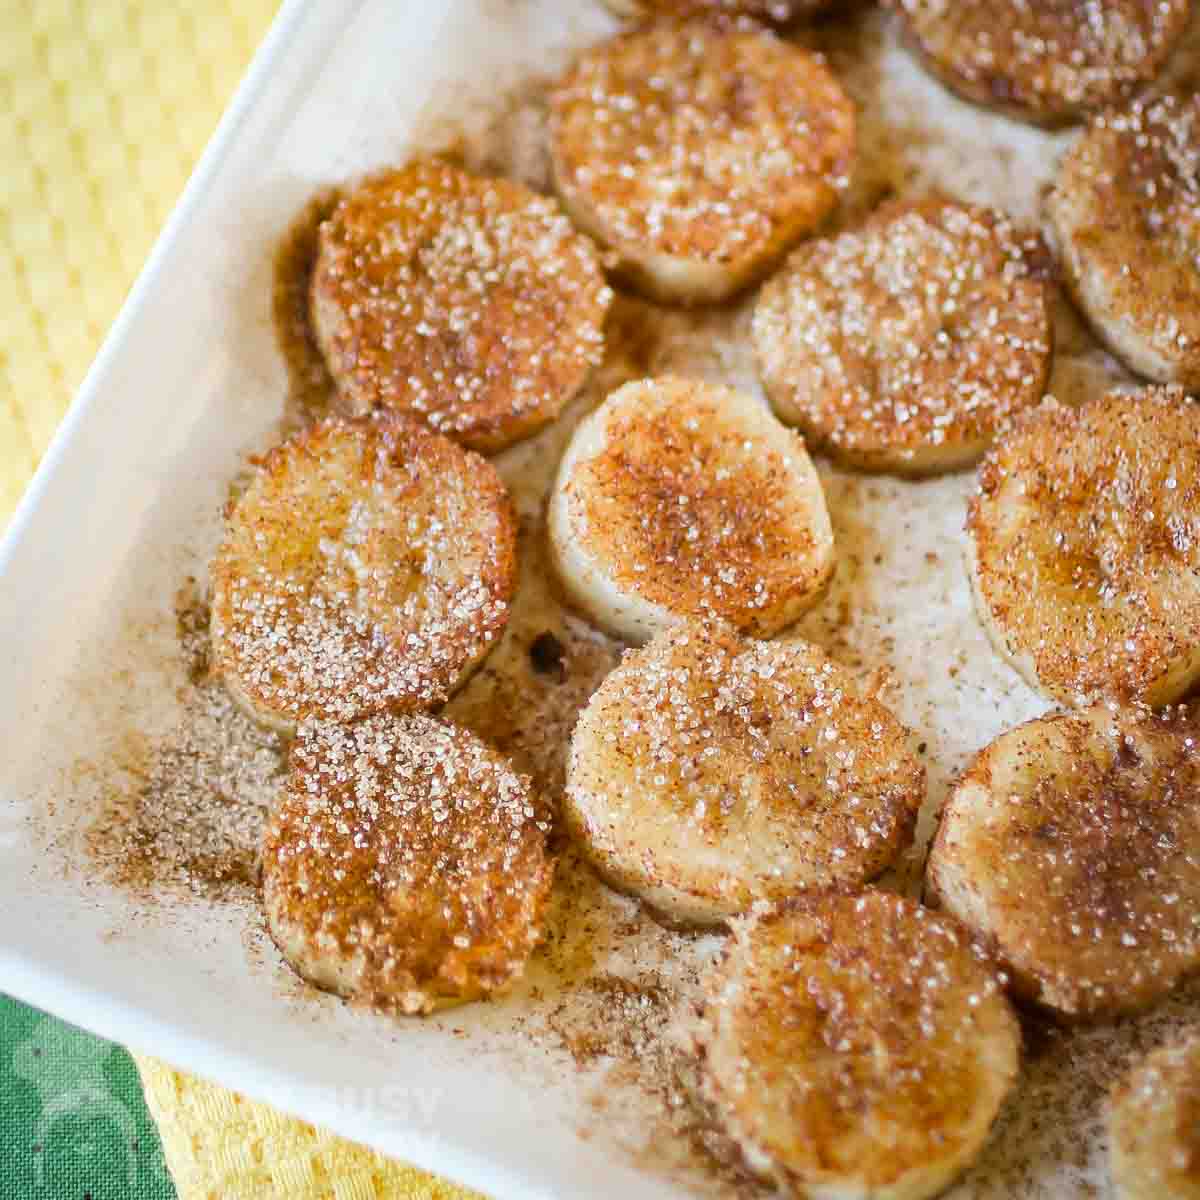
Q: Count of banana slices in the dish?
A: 14